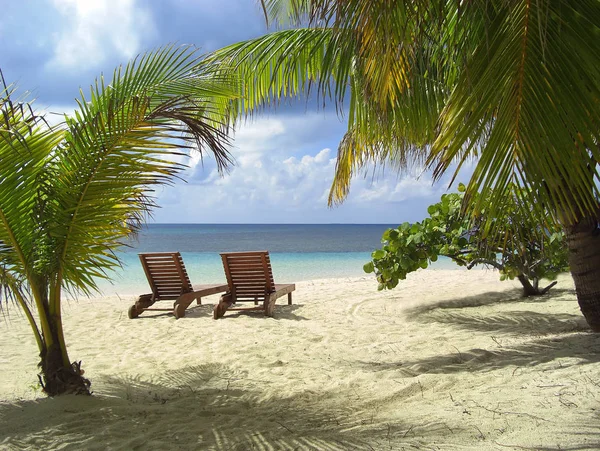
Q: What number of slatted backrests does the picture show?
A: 2